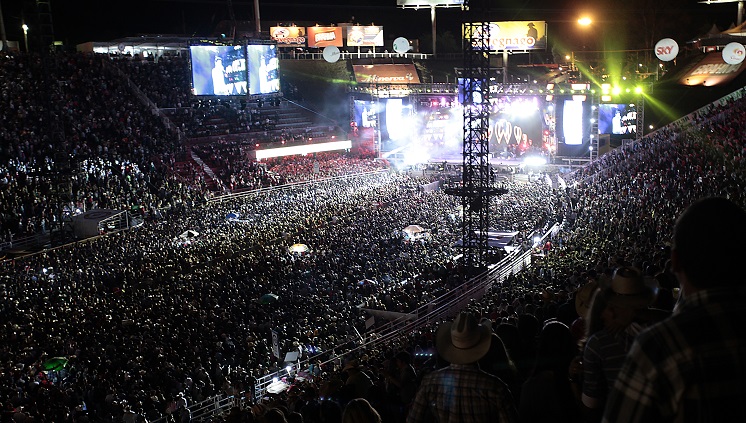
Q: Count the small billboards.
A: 3